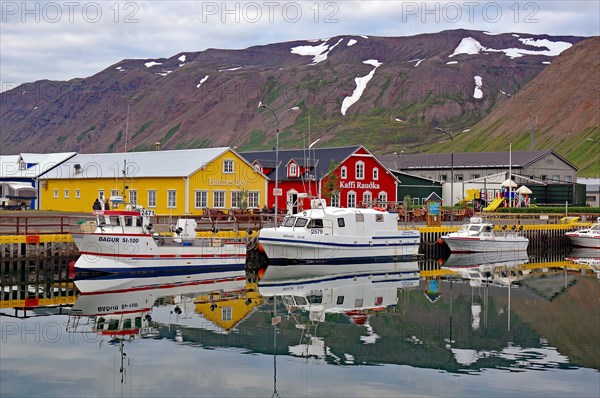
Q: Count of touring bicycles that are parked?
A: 0